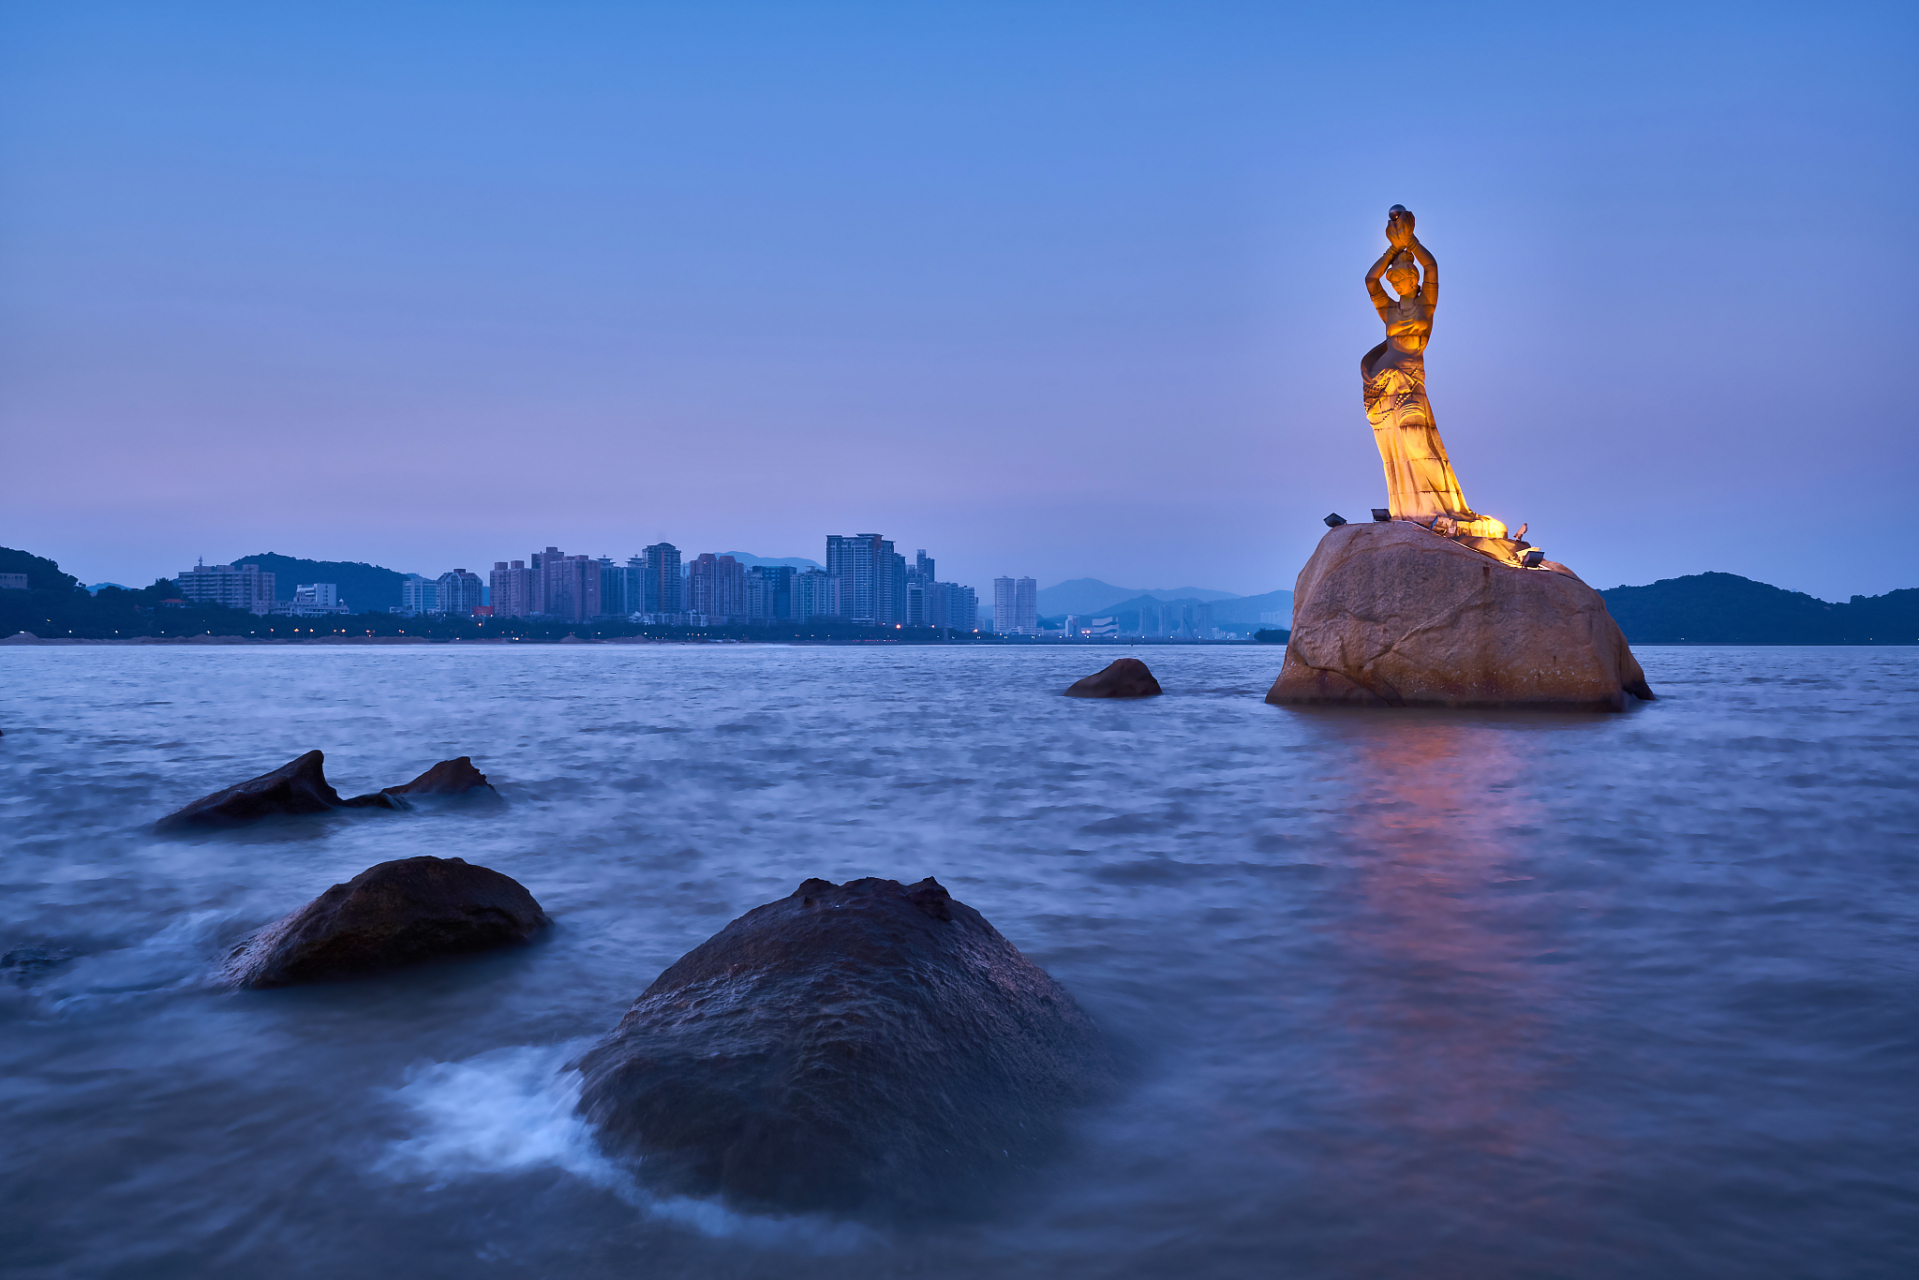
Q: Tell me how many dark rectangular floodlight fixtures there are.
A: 3